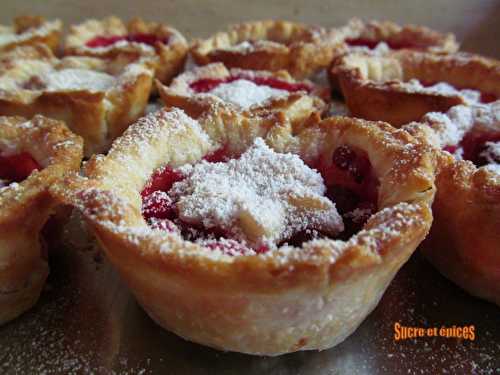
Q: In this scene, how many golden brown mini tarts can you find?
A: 10